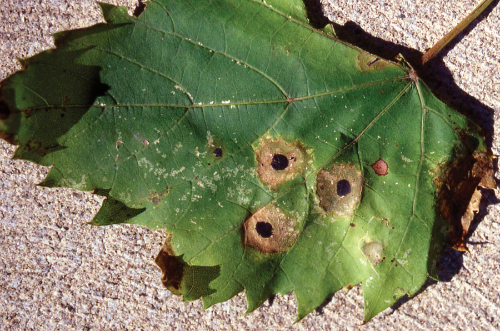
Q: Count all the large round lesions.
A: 3